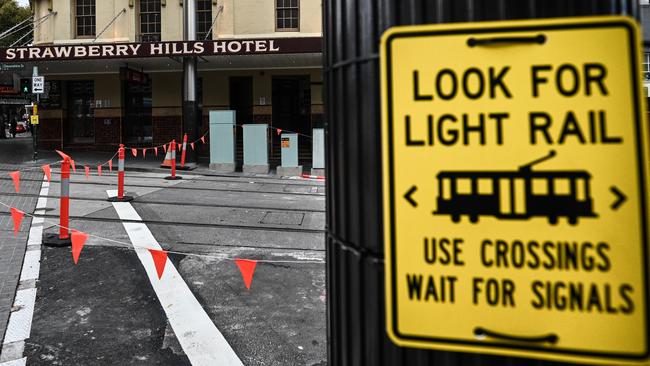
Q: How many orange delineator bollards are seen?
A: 4